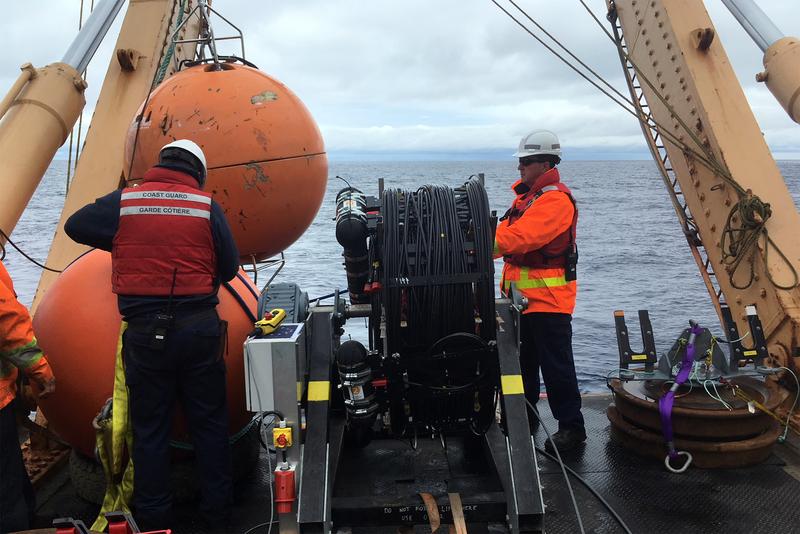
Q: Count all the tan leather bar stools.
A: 0